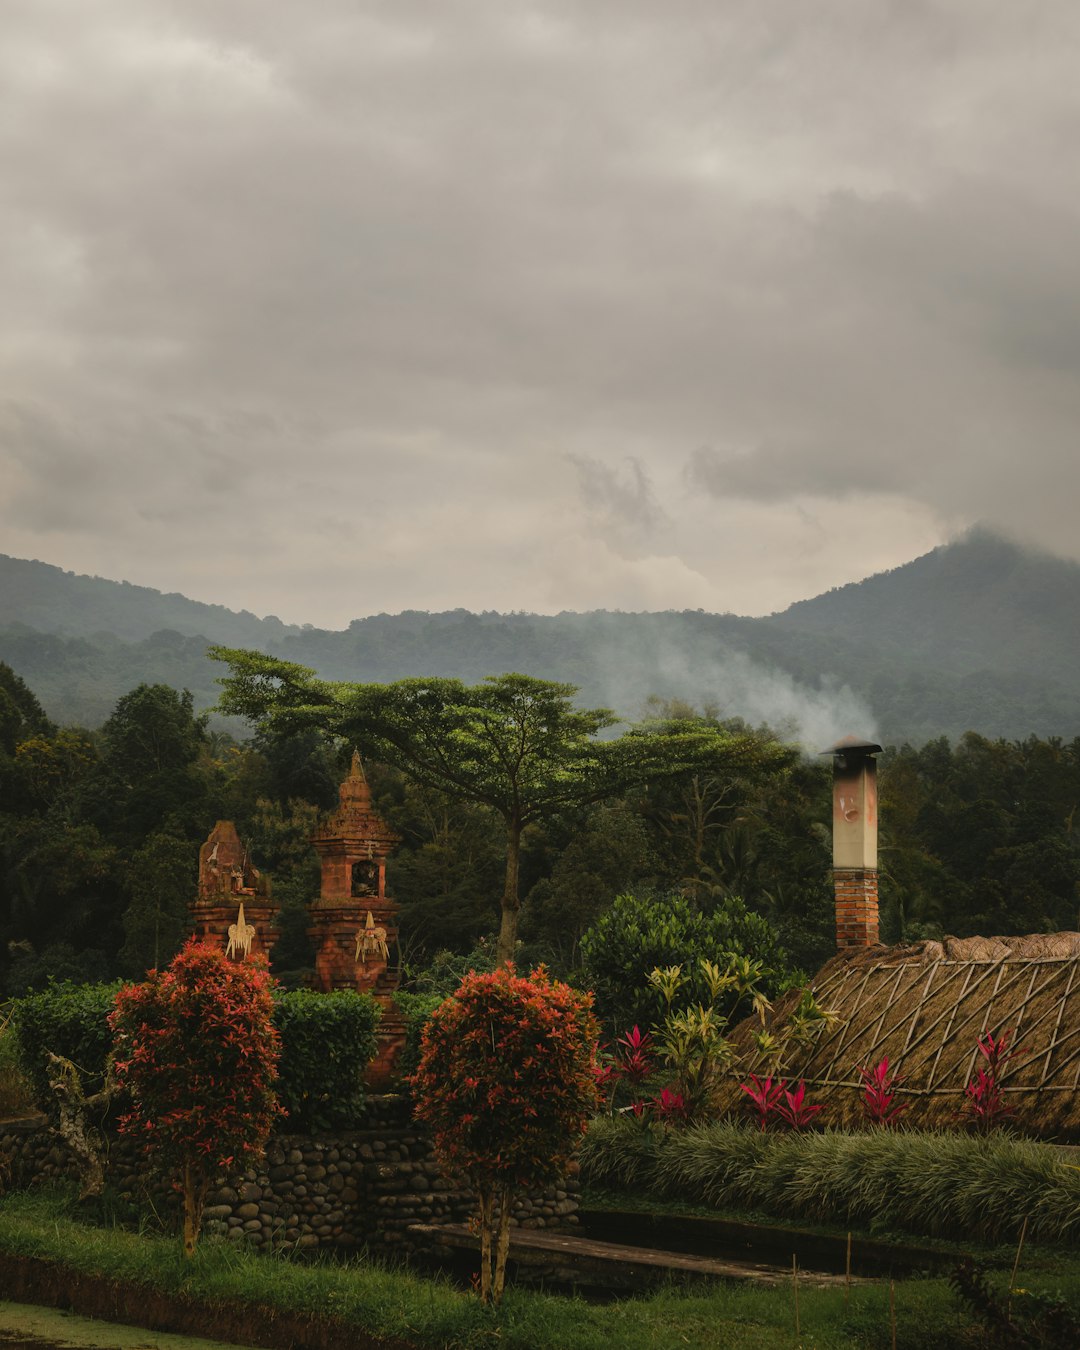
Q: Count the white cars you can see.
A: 0